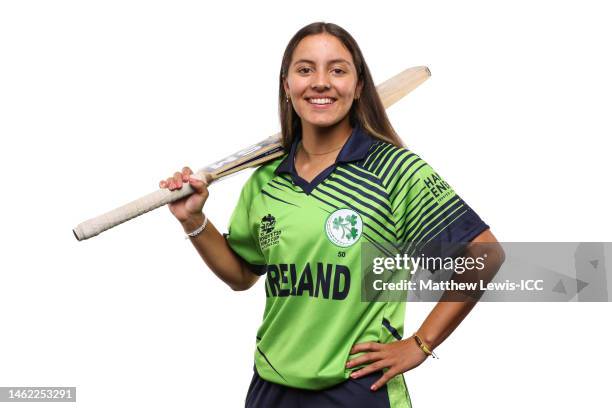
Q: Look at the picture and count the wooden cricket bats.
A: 1